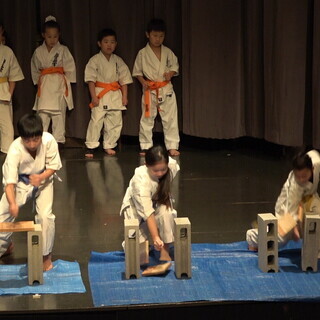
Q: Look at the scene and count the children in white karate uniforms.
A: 7